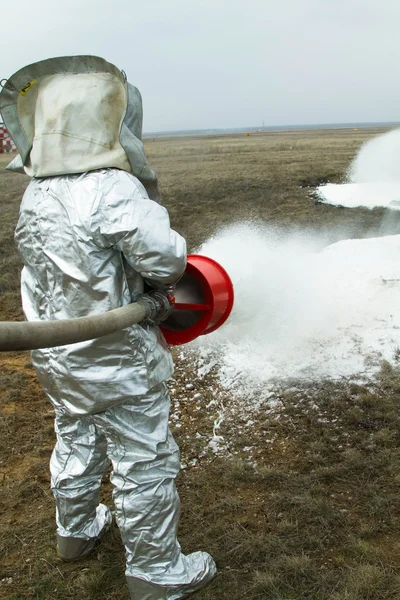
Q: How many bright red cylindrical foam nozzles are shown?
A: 1